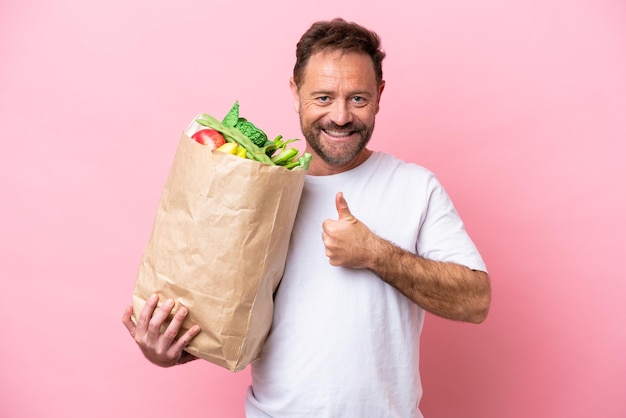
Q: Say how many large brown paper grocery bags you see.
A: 1